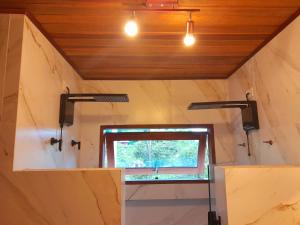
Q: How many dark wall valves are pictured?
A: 4